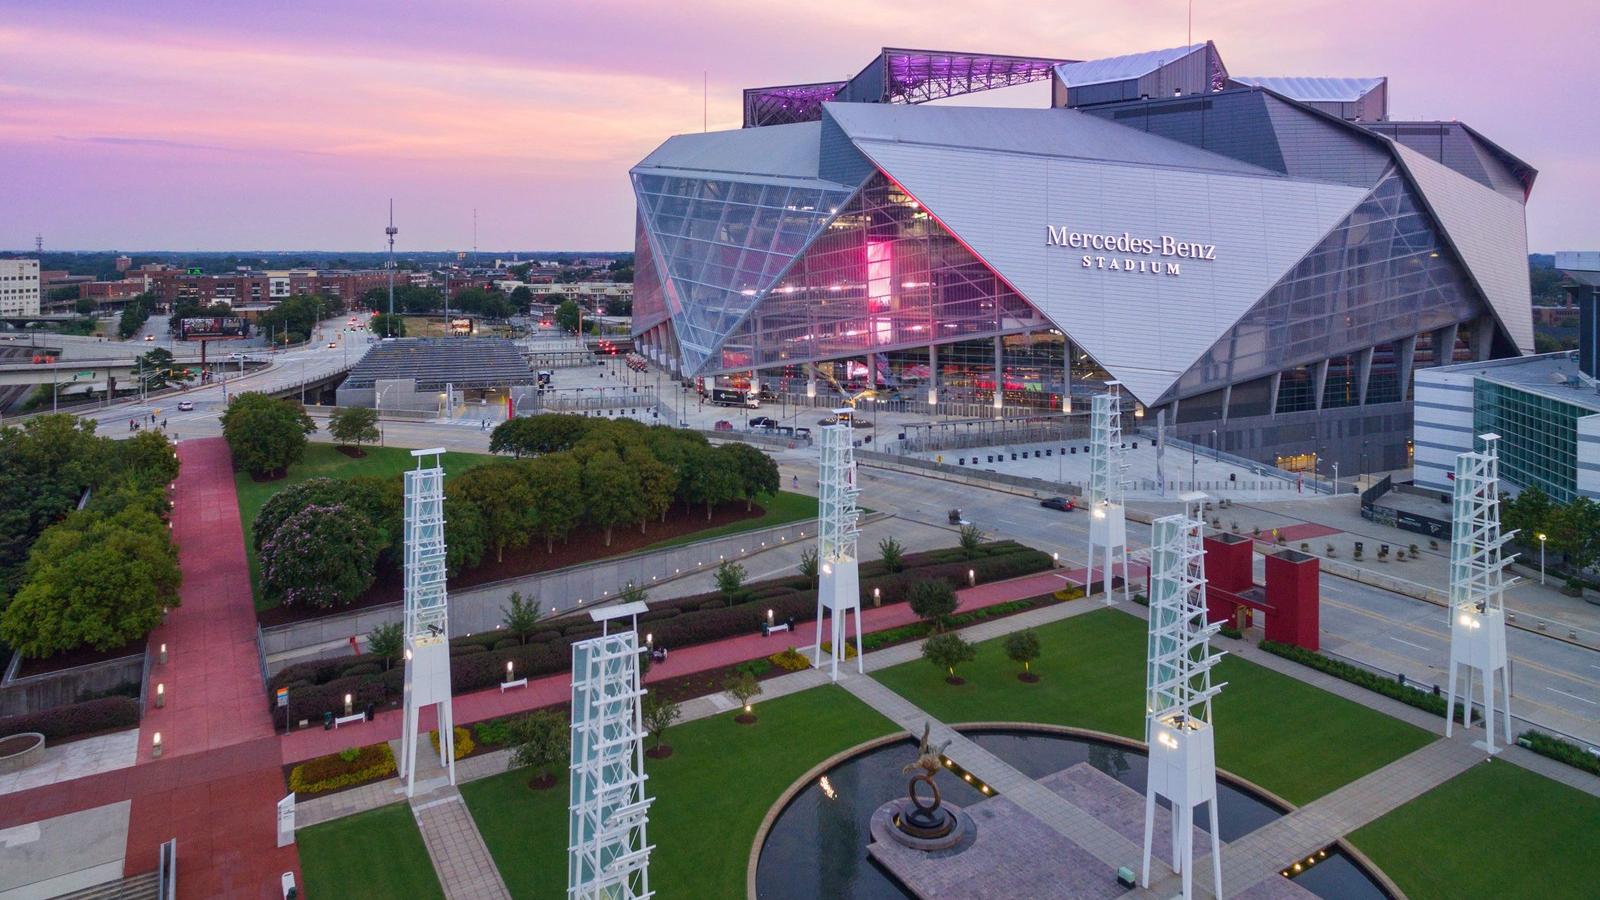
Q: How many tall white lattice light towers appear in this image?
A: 6